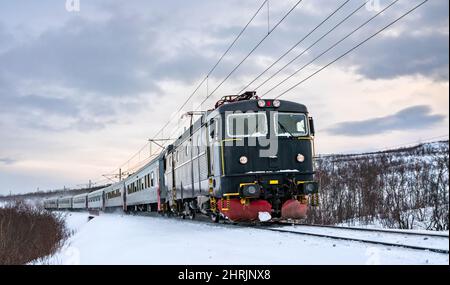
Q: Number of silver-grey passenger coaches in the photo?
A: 6